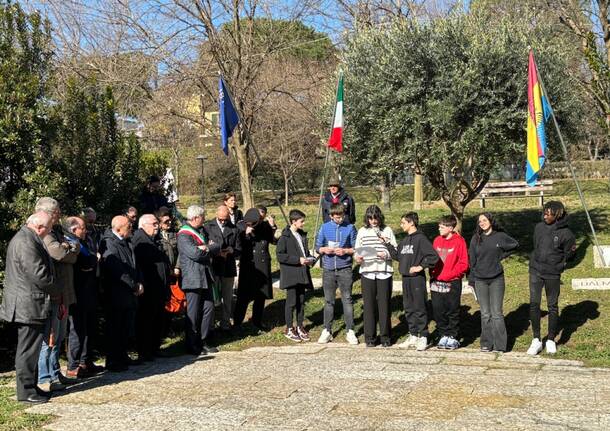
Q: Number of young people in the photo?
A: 7